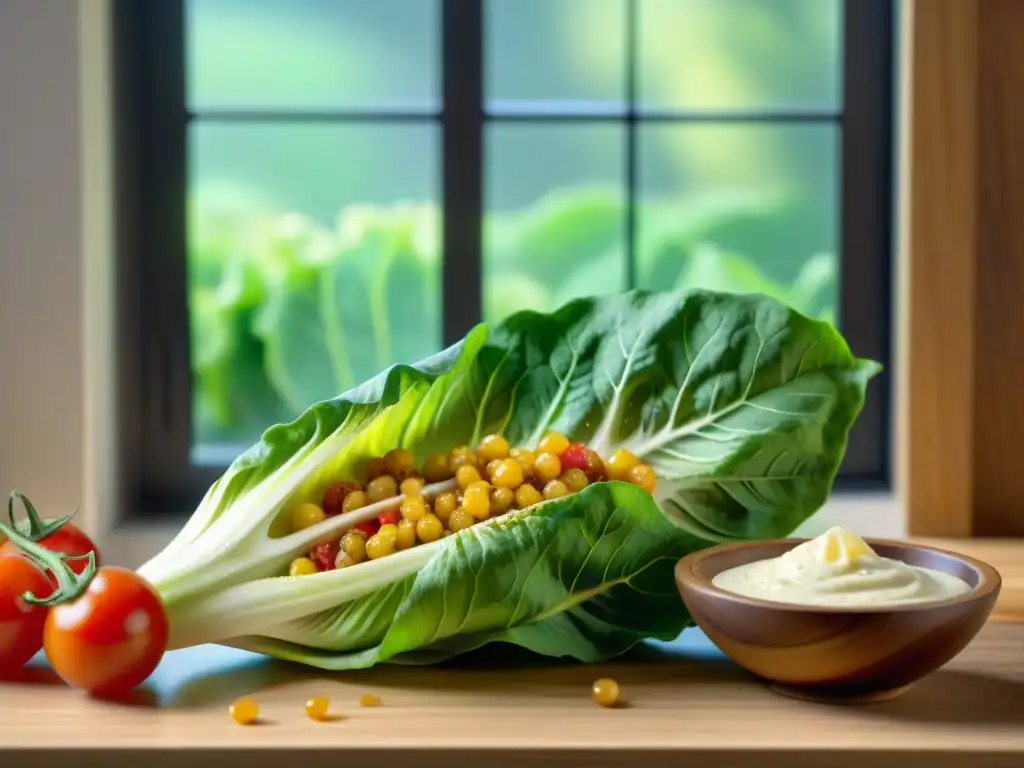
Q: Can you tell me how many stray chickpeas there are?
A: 4